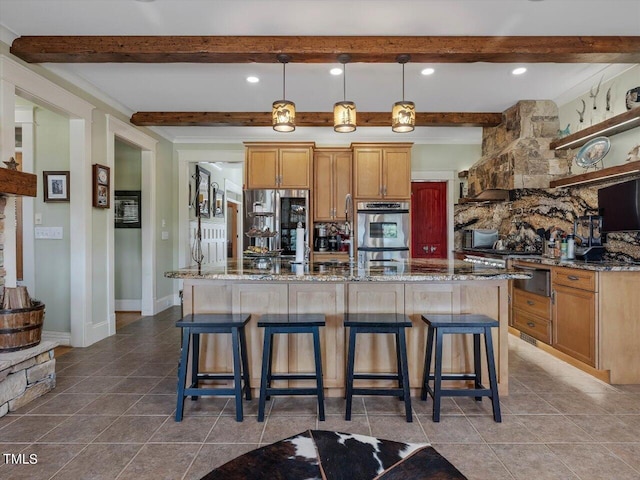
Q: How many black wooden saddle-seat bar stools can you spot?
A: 4